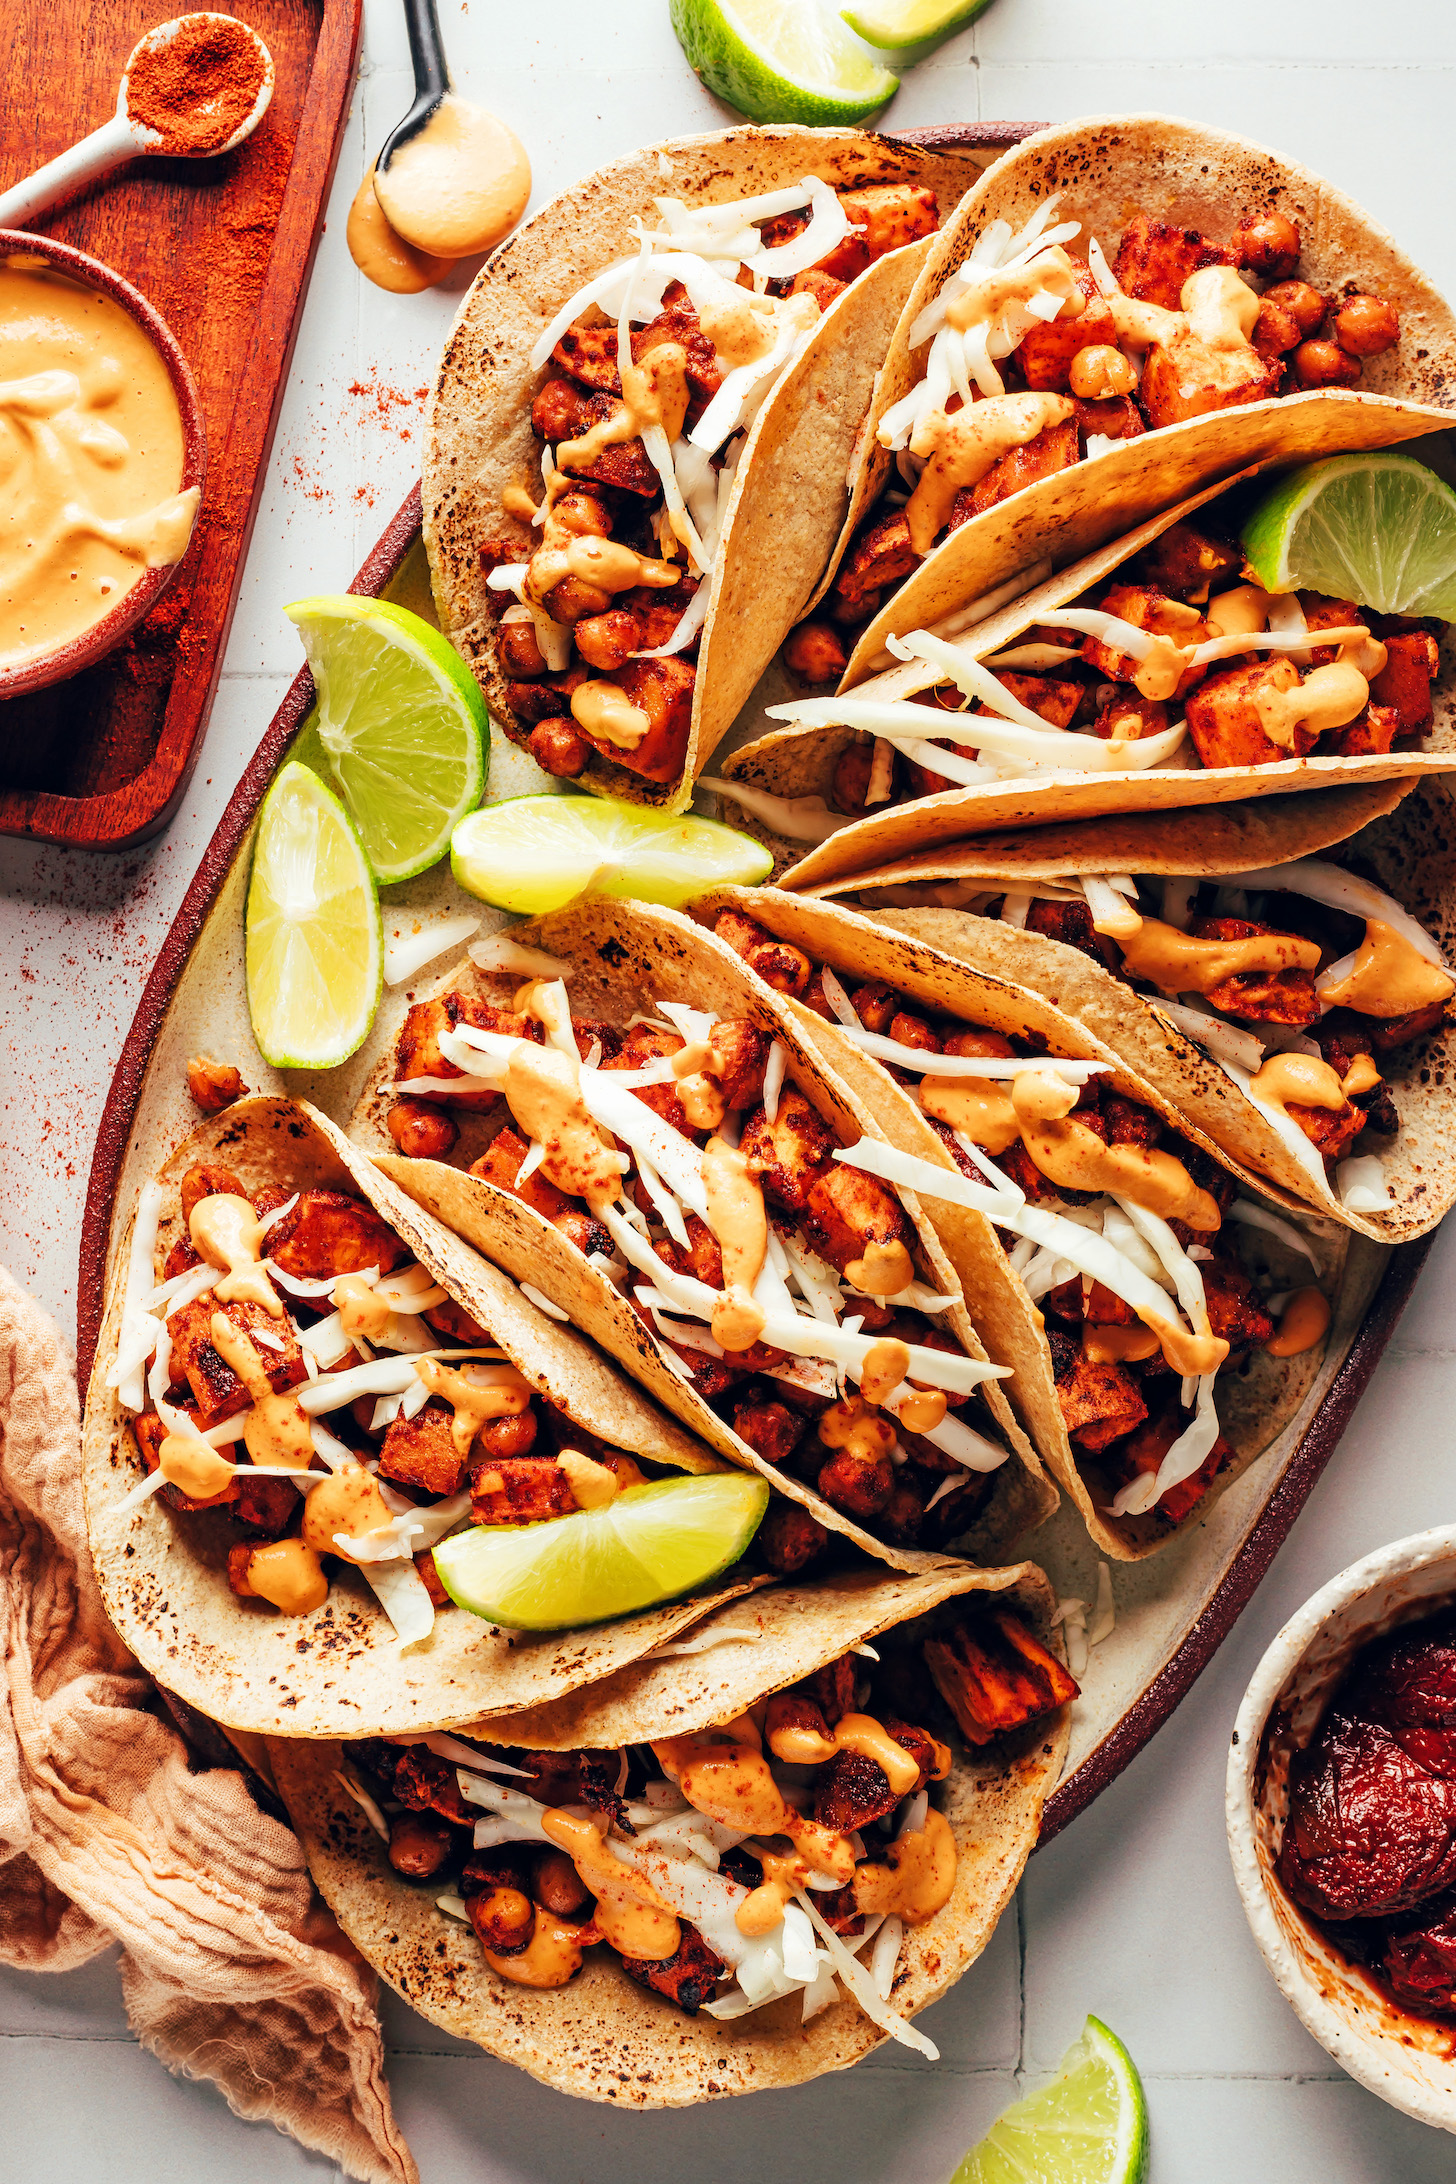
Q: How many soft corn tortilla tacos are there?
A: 8